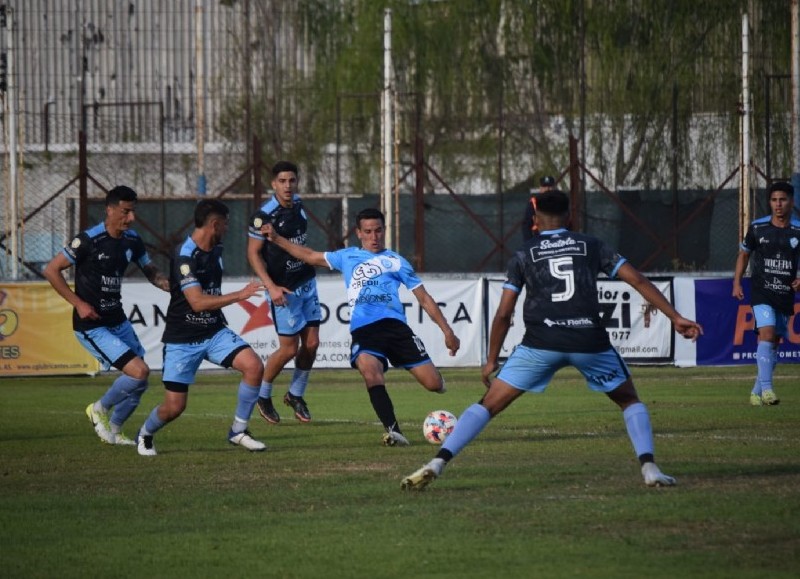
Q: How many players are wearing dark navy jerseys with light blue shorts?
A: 5